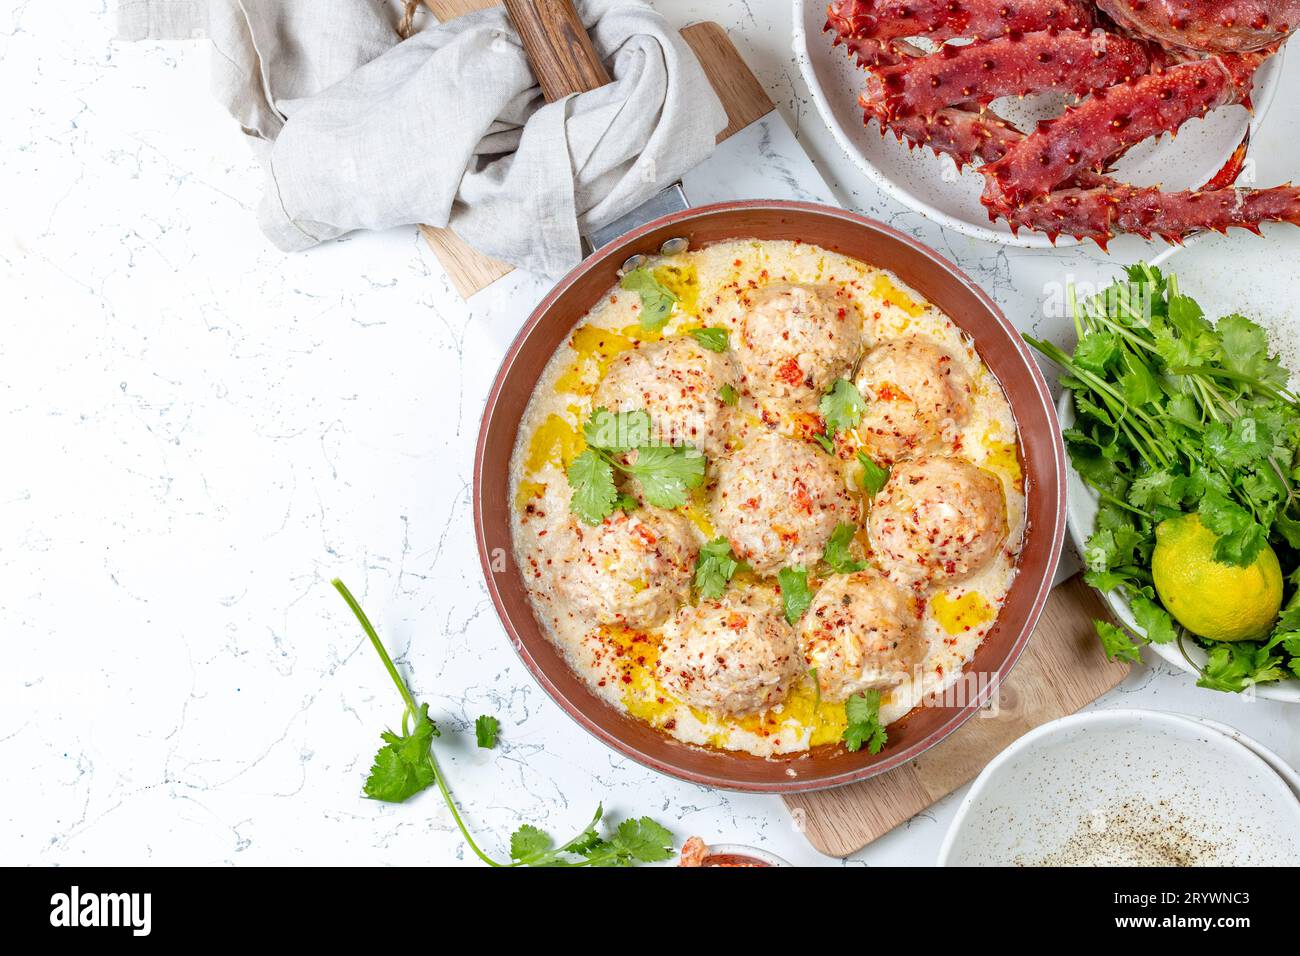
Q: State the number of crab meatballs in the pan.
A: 8